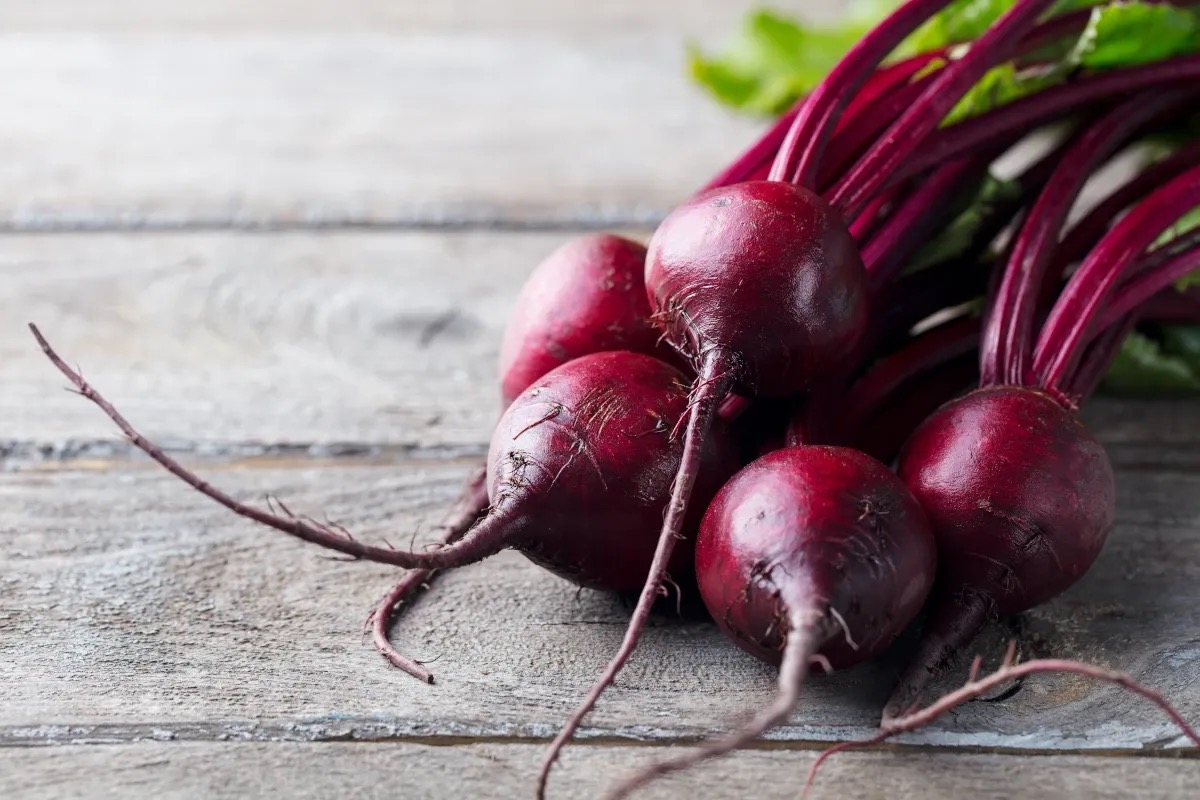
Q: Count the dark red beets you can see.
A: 5